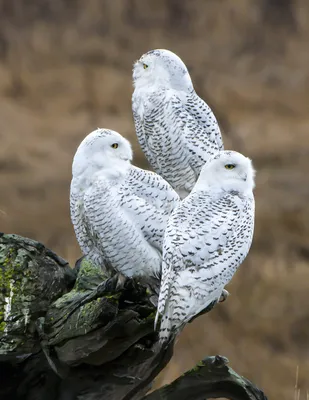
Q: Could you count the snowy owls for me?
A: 3